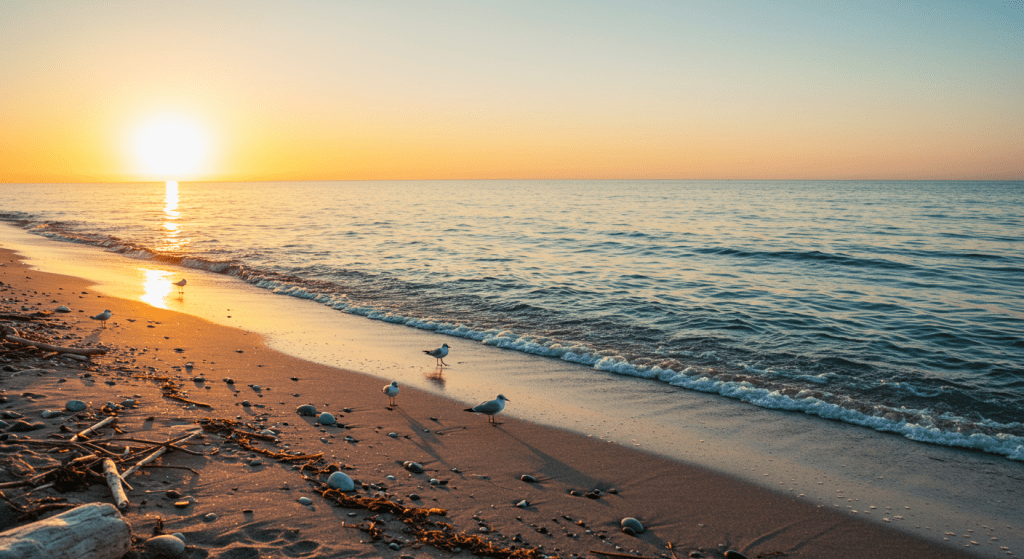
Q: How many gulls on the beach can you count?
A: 5